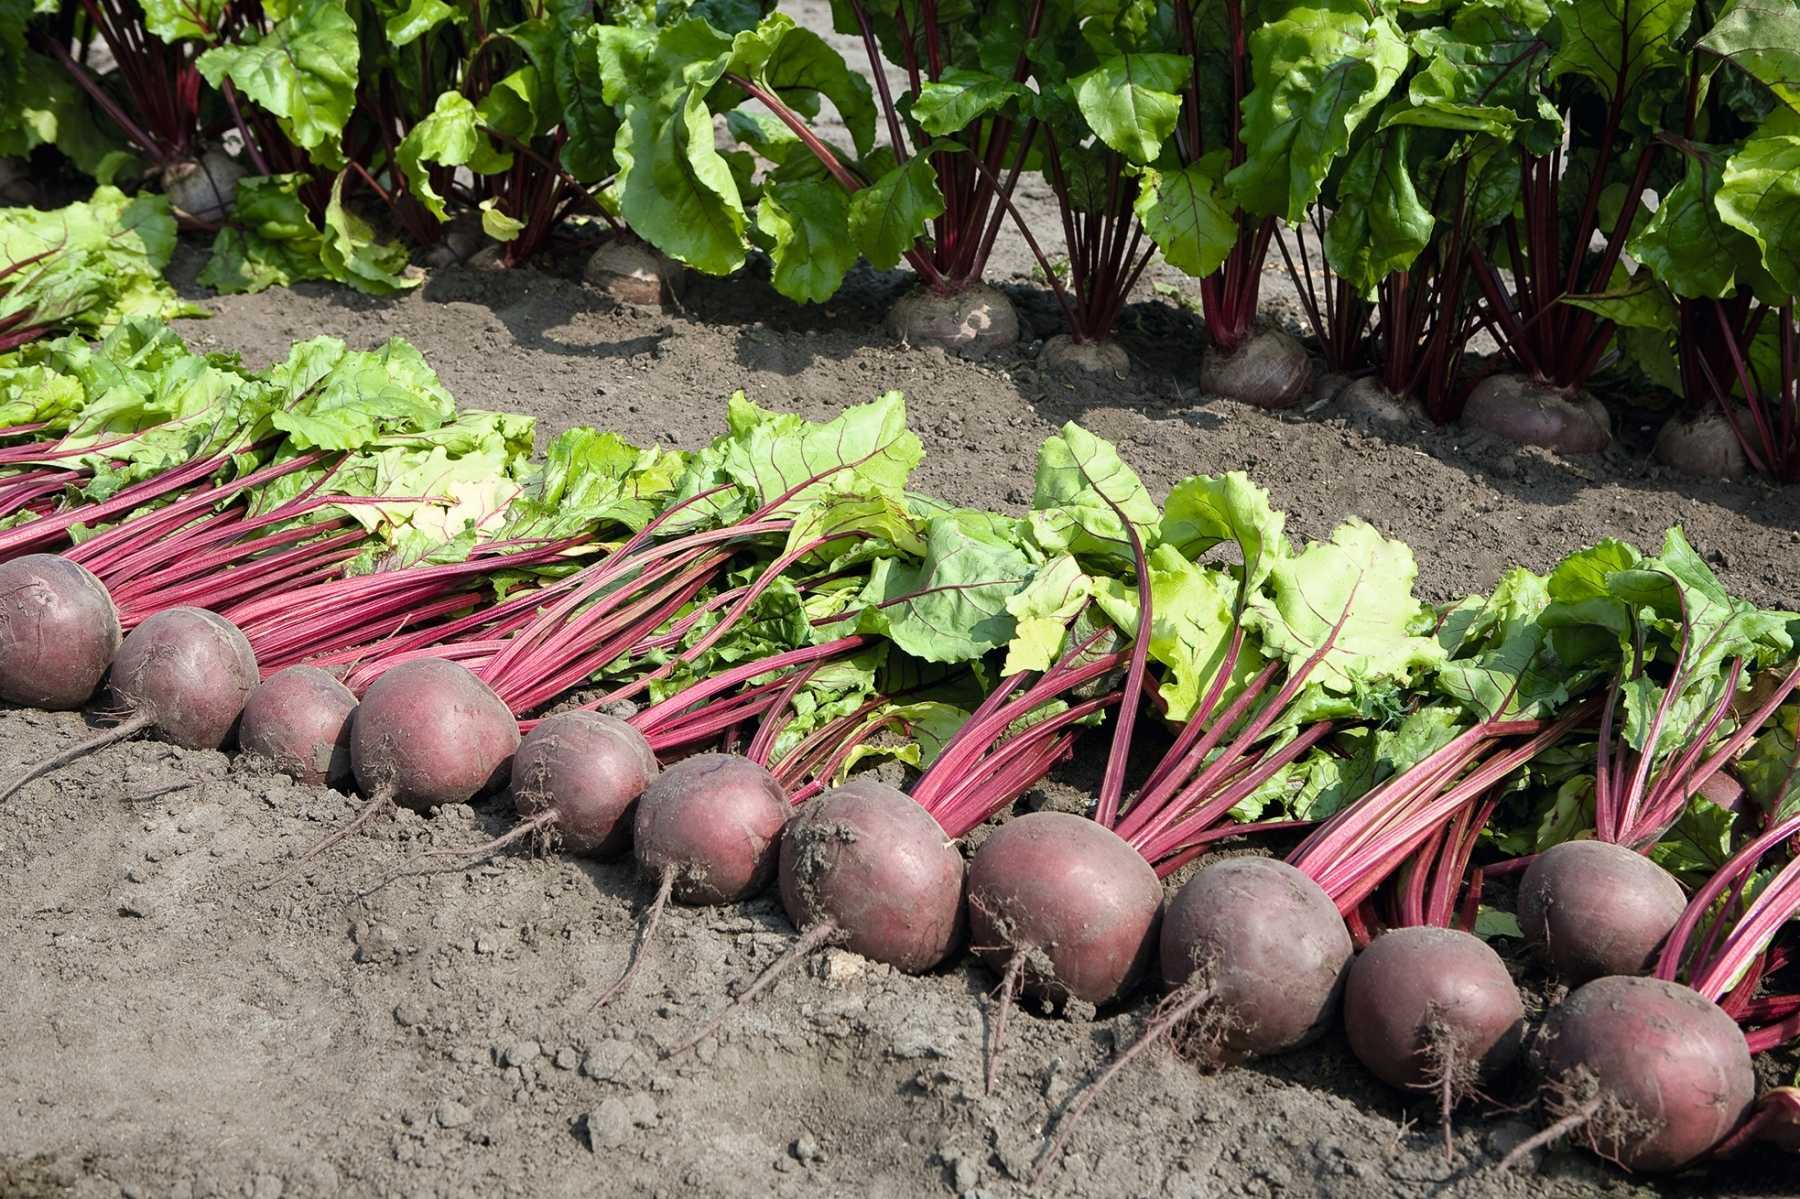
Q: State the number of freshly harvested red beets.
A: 12